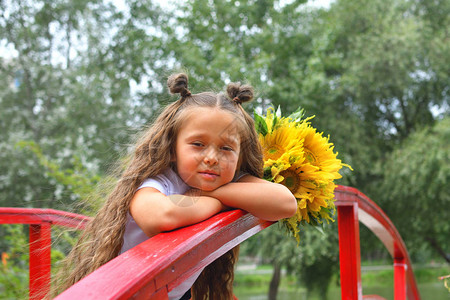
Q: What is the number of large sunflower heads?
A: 3